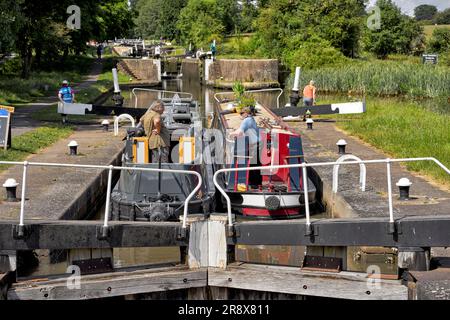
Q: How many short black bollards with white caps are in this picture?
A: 6